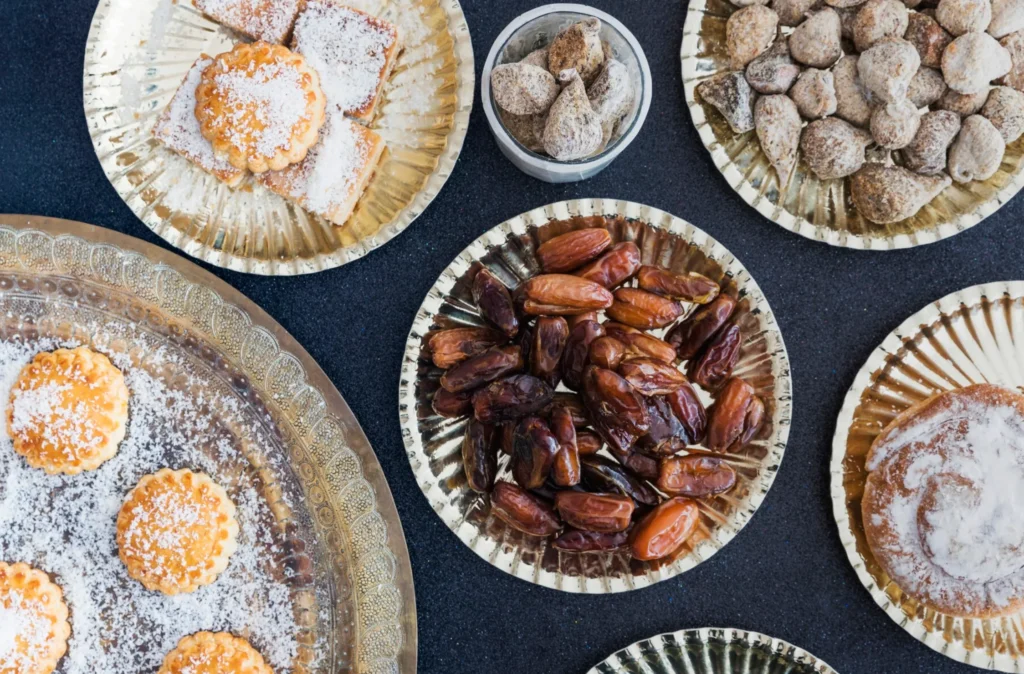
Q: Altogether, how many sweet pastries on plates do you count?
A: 10